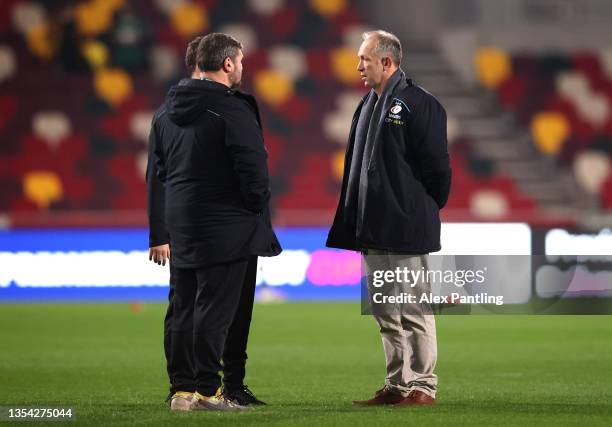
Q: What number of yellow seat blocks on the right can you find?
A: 2